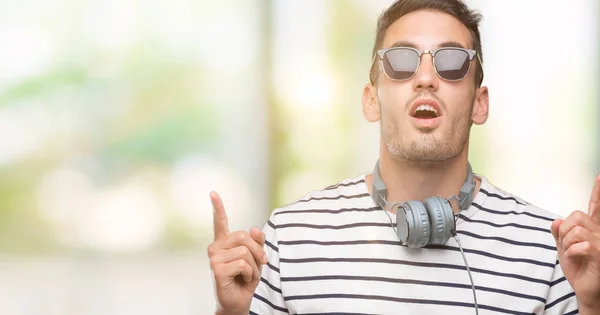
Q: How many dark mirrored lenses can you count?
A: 2